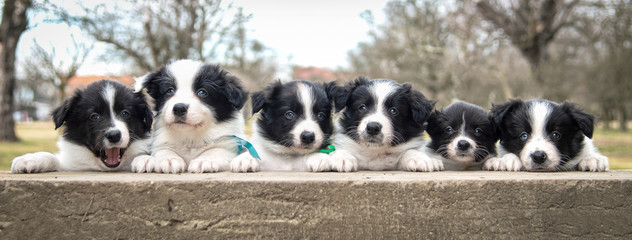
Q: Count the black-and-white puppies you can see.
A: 6